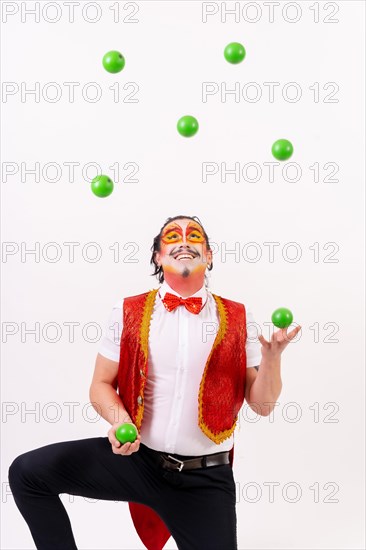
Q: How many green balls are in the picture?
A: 7